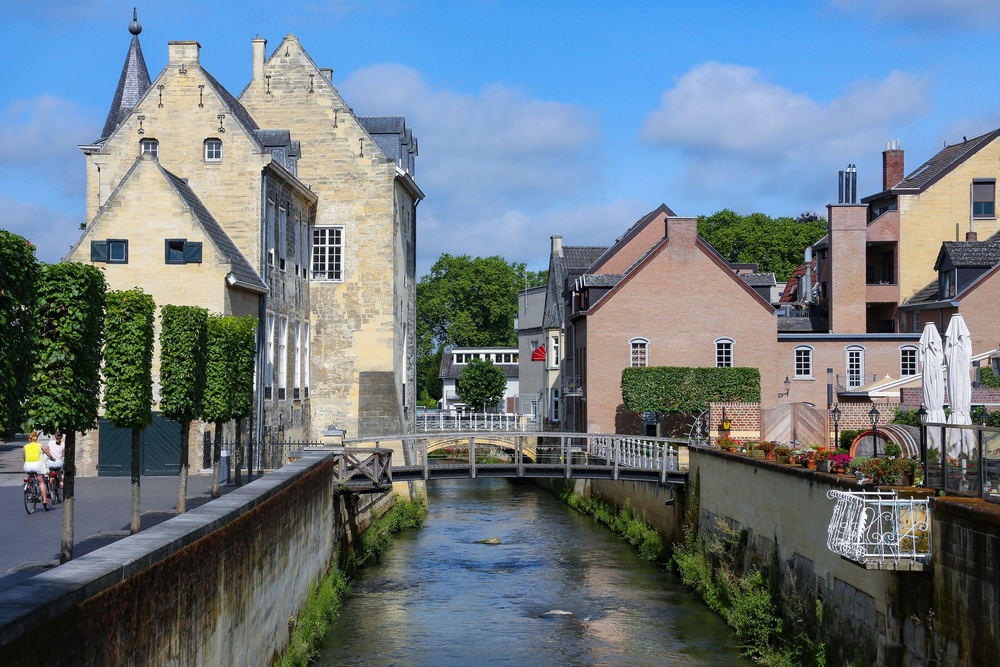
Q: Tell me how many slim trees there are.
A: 6